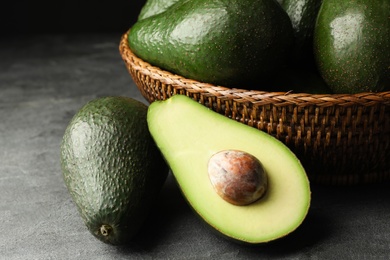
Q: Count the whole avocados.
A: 5